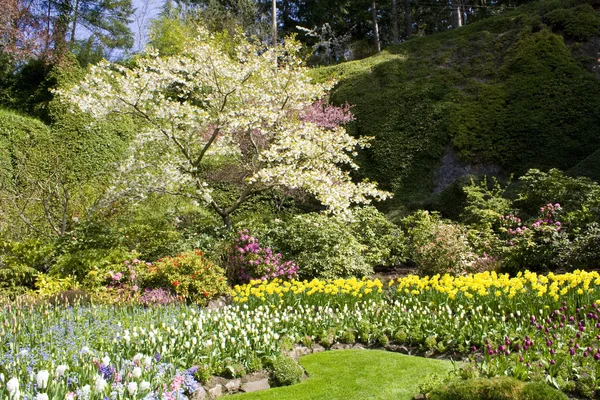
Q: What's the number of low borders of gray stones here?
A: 1